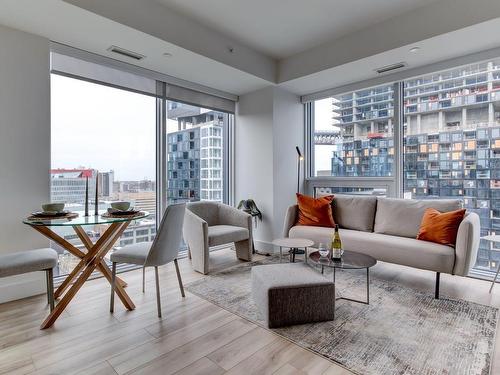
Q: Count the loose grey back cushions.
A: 2